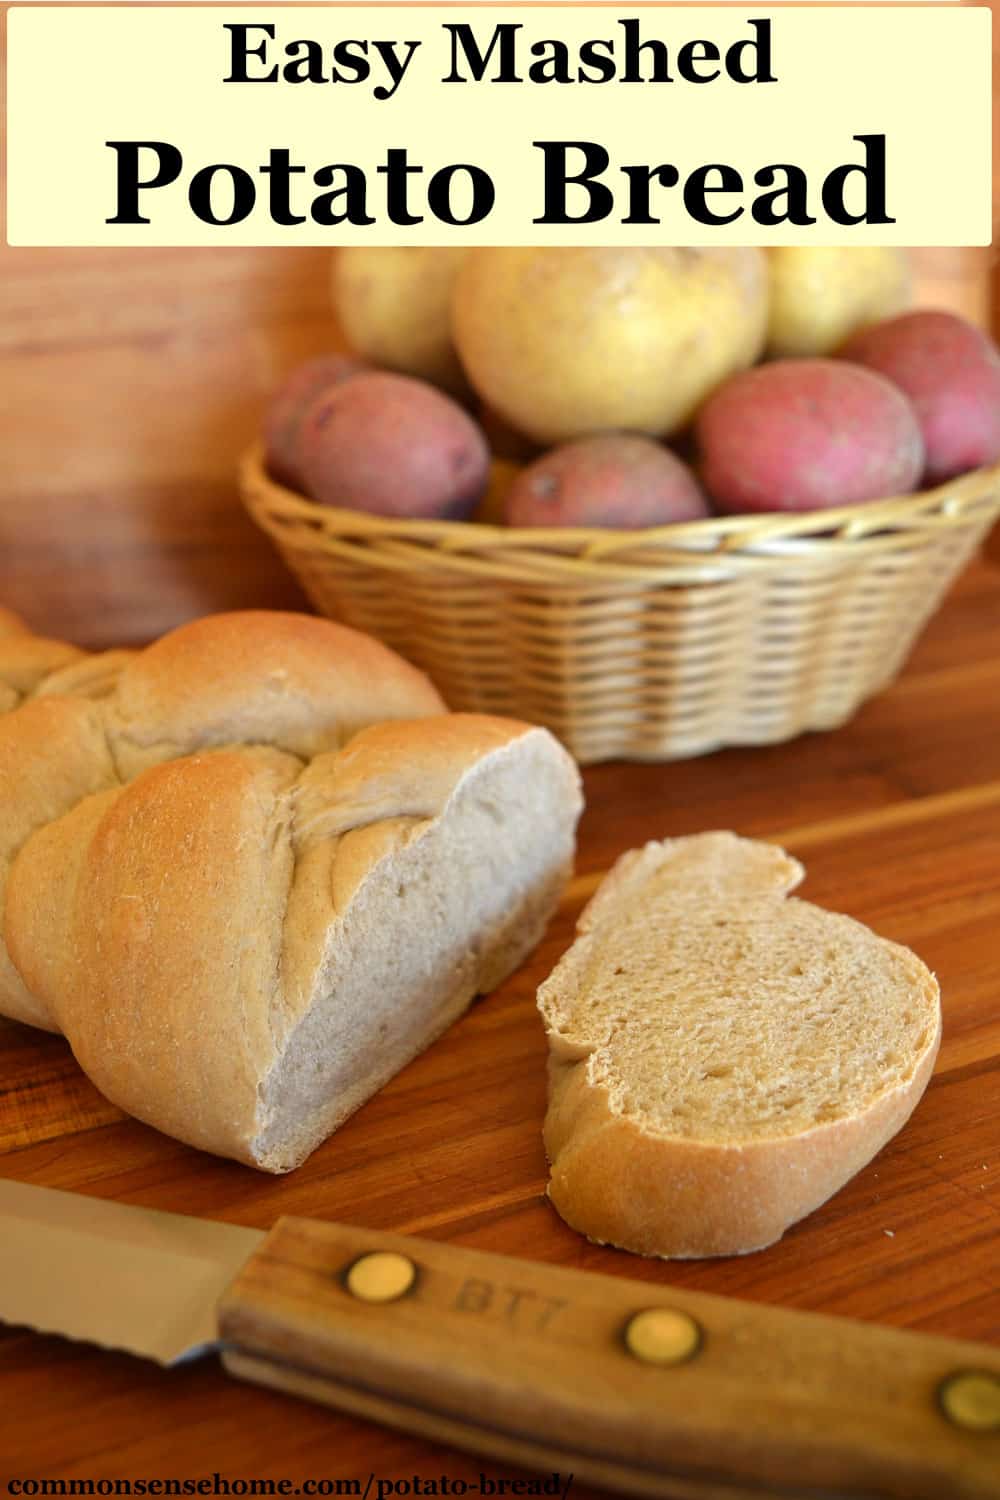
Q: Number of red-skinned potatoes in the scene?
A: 5